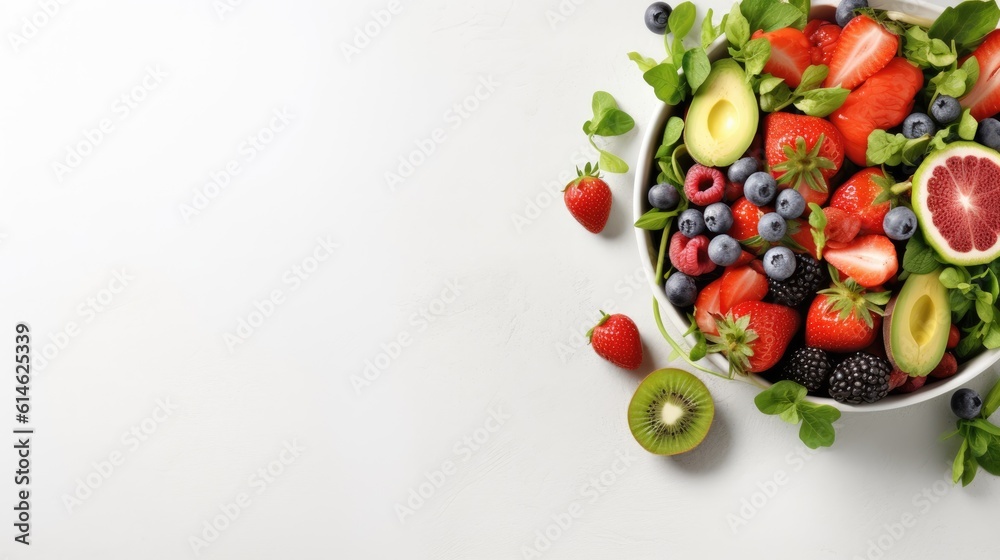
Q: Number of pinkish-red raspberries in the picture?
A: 2